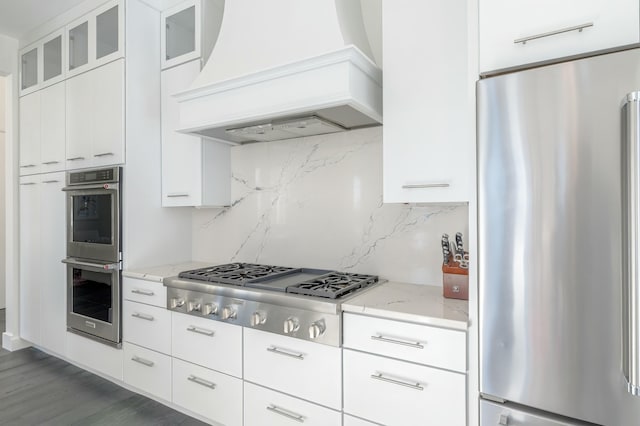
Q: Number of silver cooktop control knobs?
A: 7